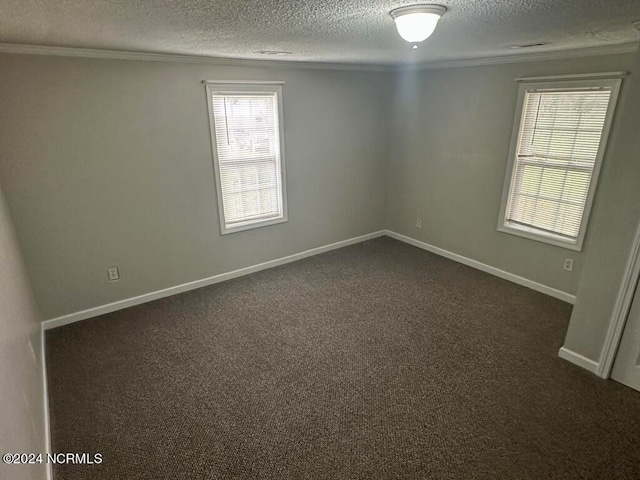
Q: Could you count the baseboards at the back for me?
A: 2